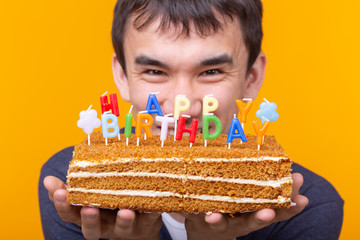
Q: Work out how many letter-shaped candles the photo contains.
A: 13